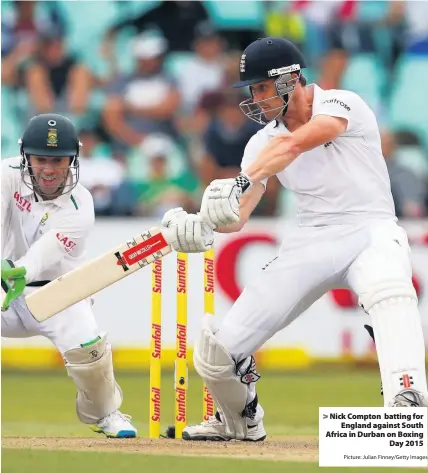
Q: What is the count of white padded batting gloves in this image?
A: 2